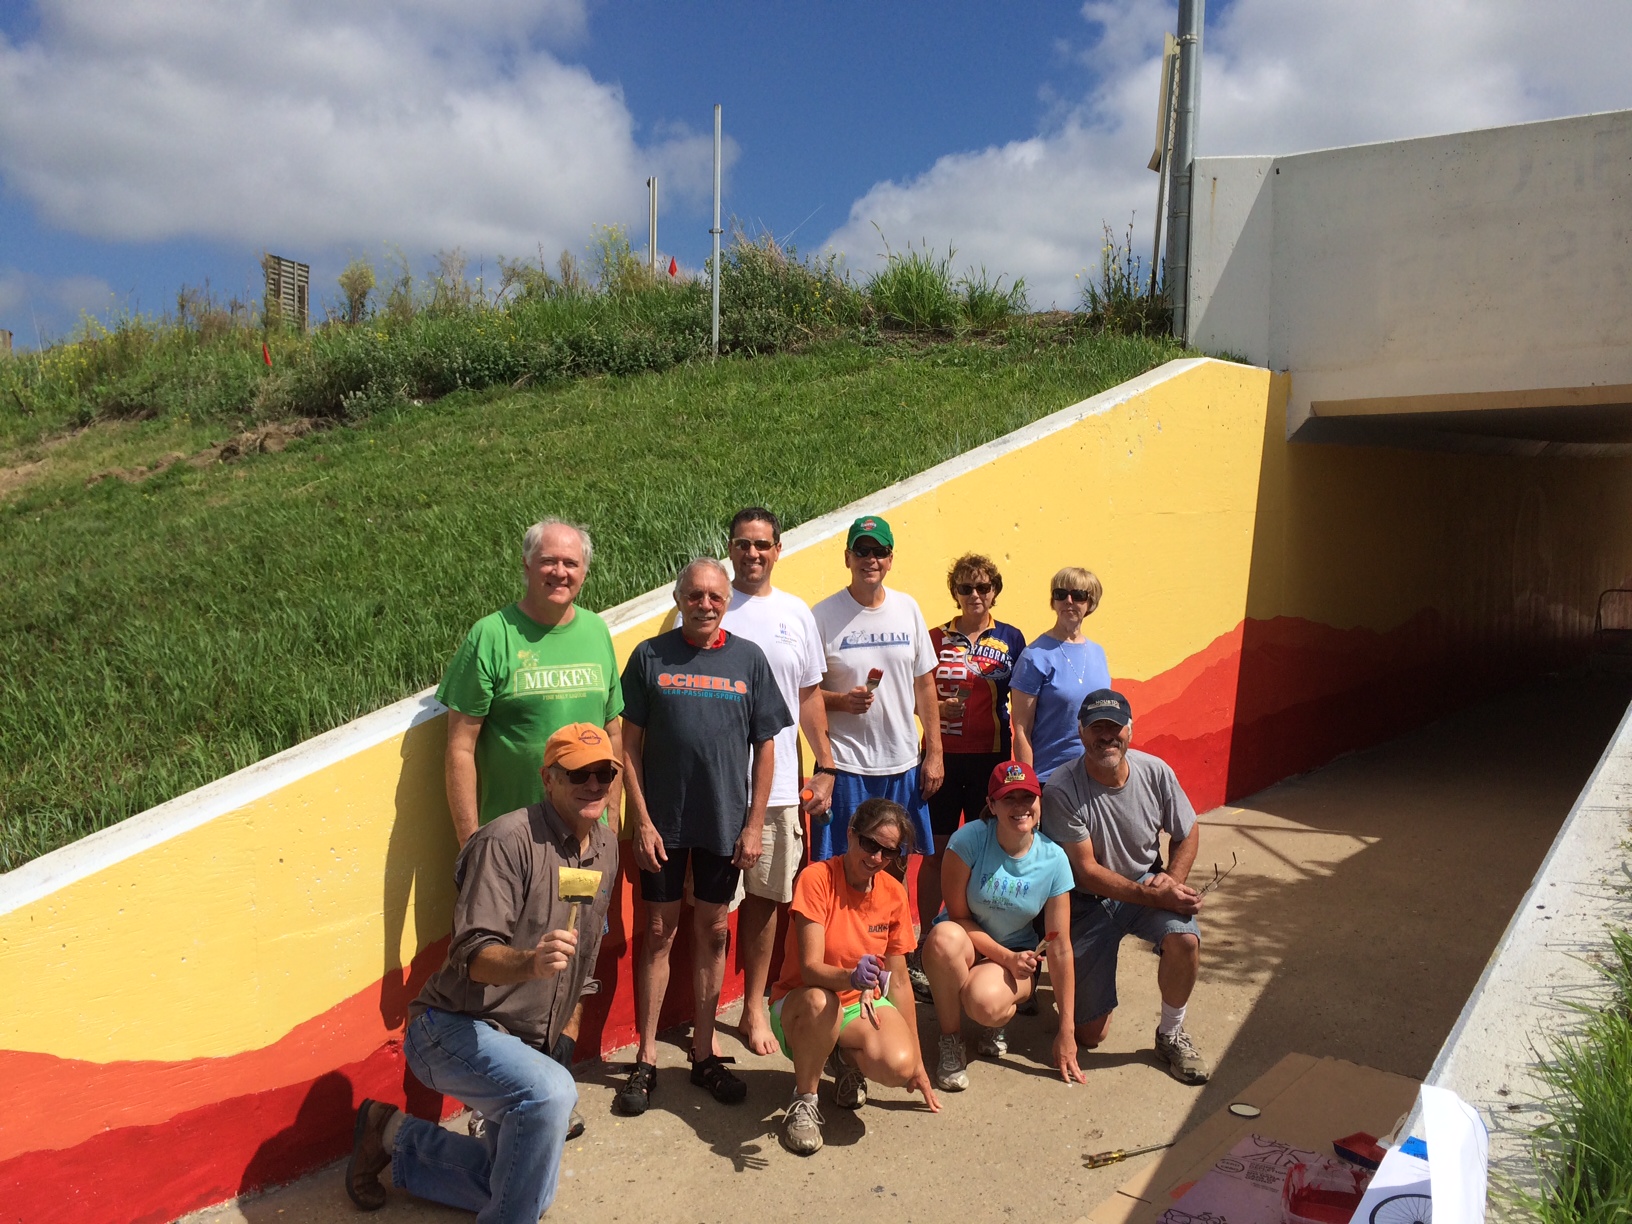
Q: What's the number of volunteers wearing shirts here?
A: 10